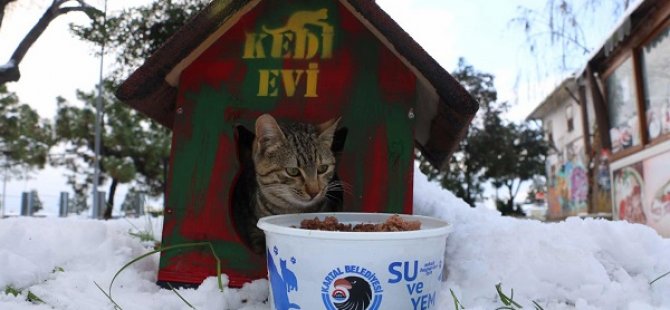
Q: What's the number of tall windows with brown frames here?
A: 2